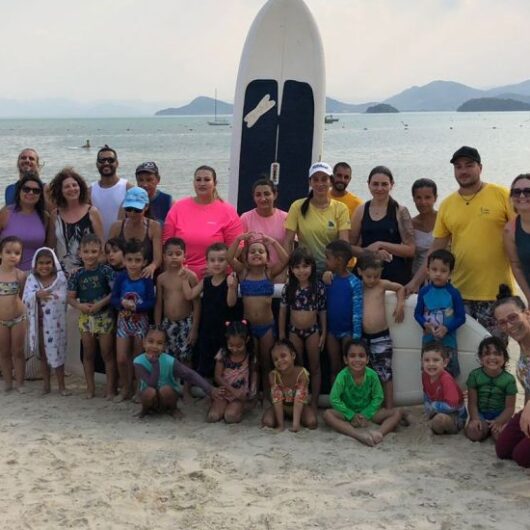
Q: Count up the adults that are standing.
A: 14